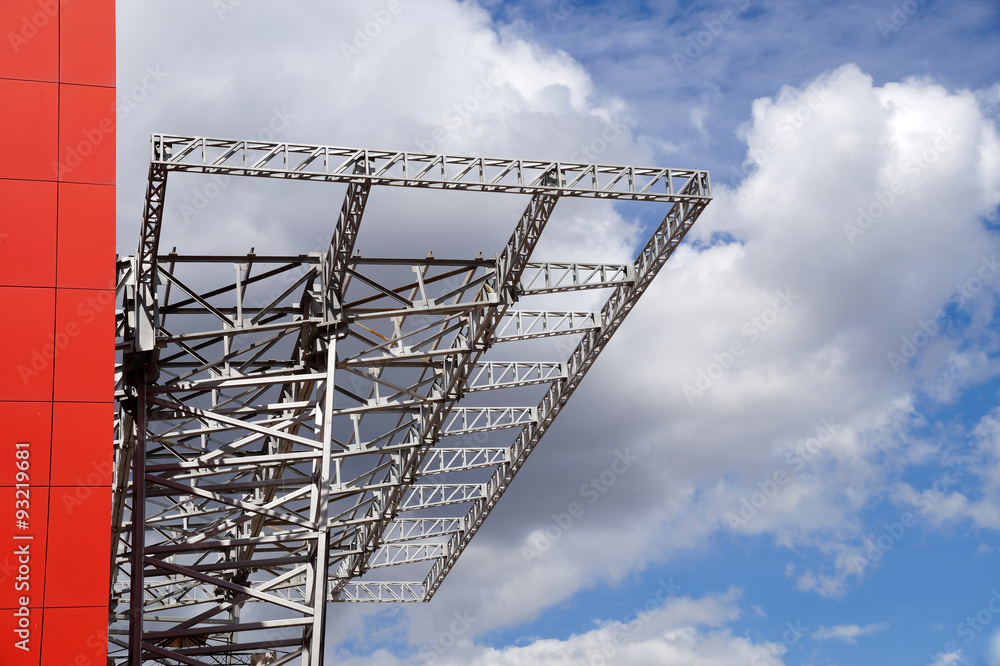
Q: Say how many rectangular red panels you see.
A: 14